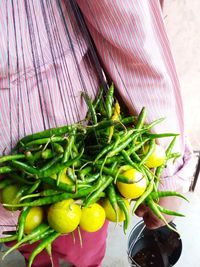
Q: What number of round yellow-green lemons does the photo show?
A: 8